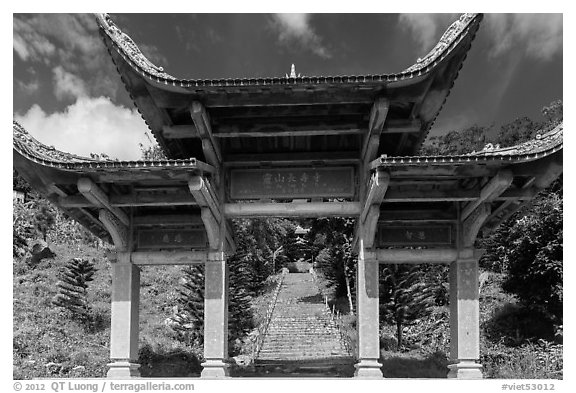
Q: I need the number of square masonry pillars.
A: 4